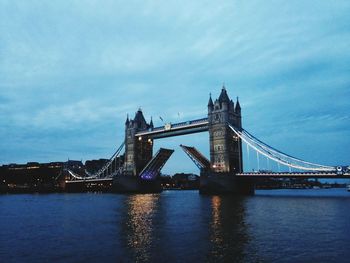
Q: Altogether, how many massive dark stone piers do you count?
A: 2